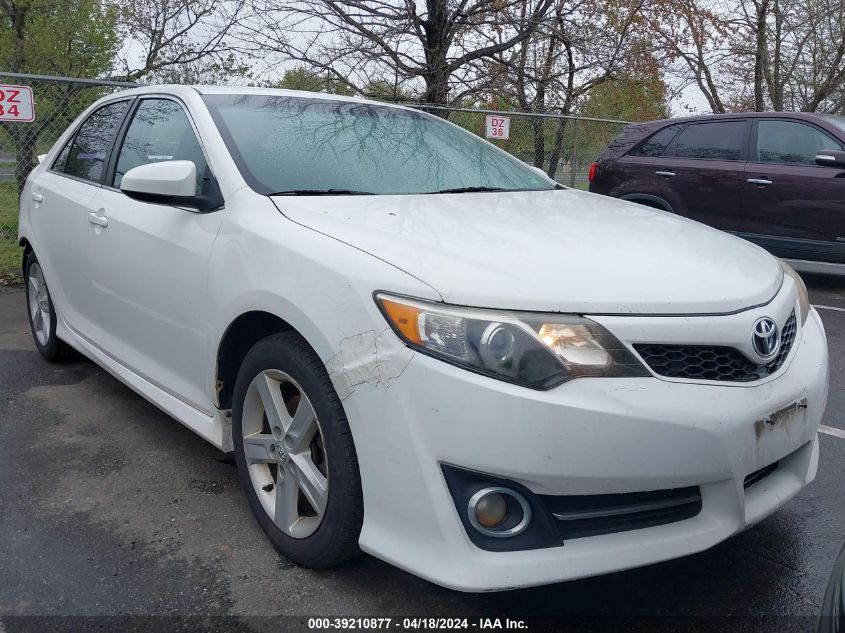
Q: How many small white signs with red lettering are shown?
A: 2